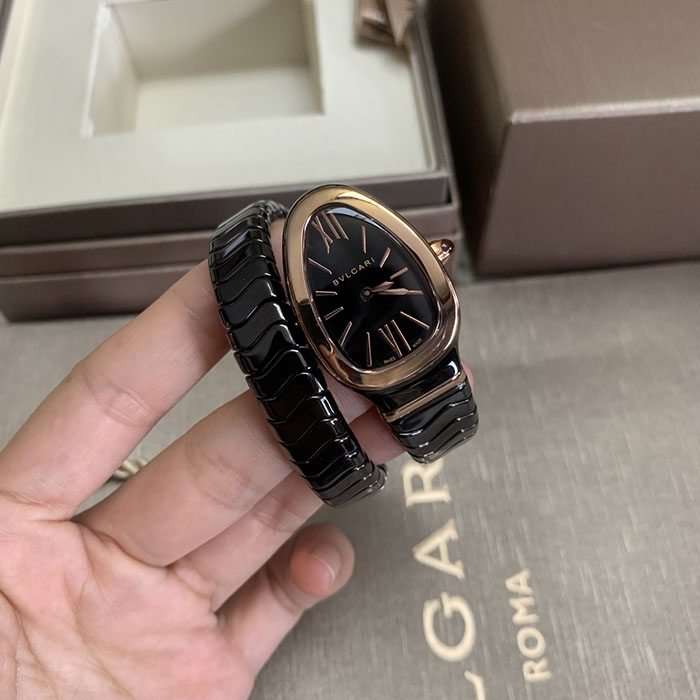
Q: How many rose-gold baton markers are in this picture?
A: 10